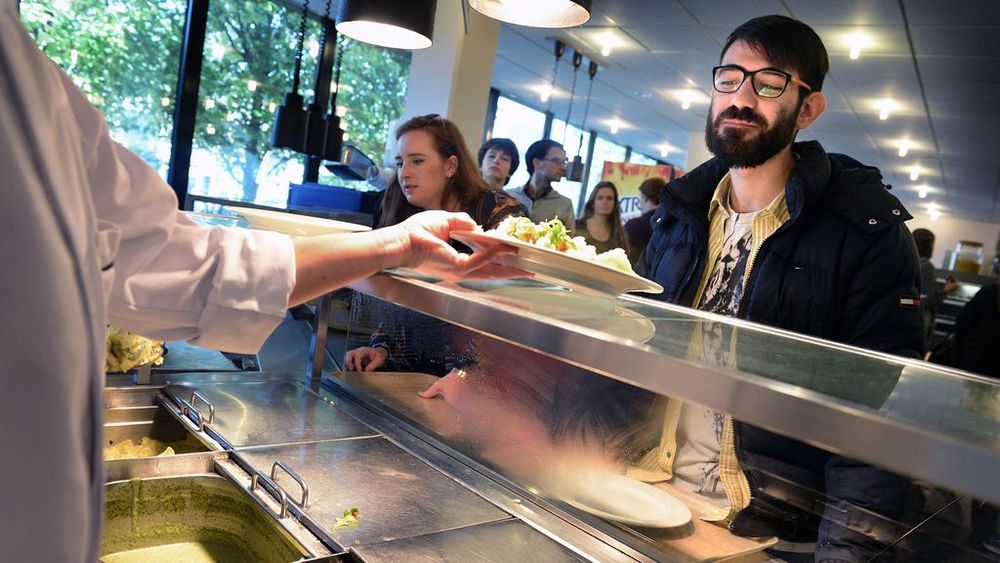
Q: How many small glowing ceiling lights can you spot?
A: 11